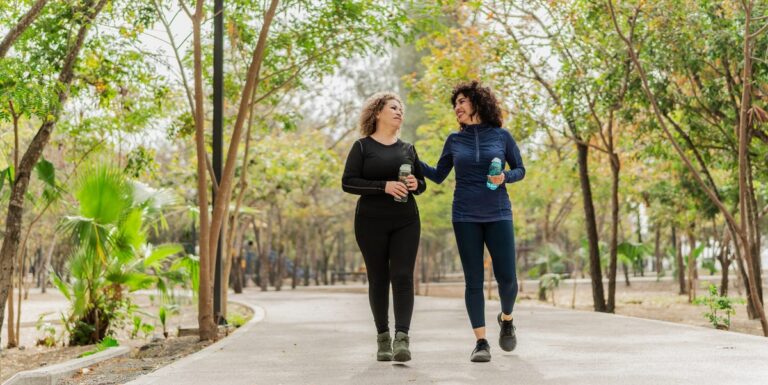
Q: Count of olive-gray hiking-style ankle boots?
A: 2